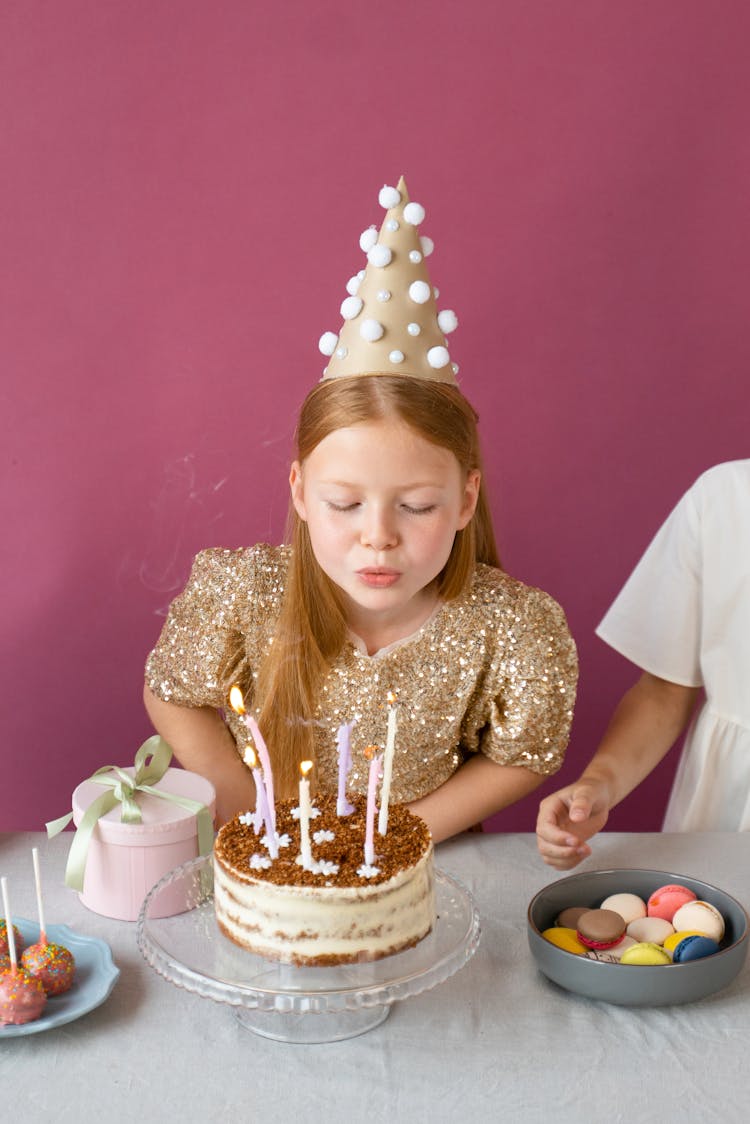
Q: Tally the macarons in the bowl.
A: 11